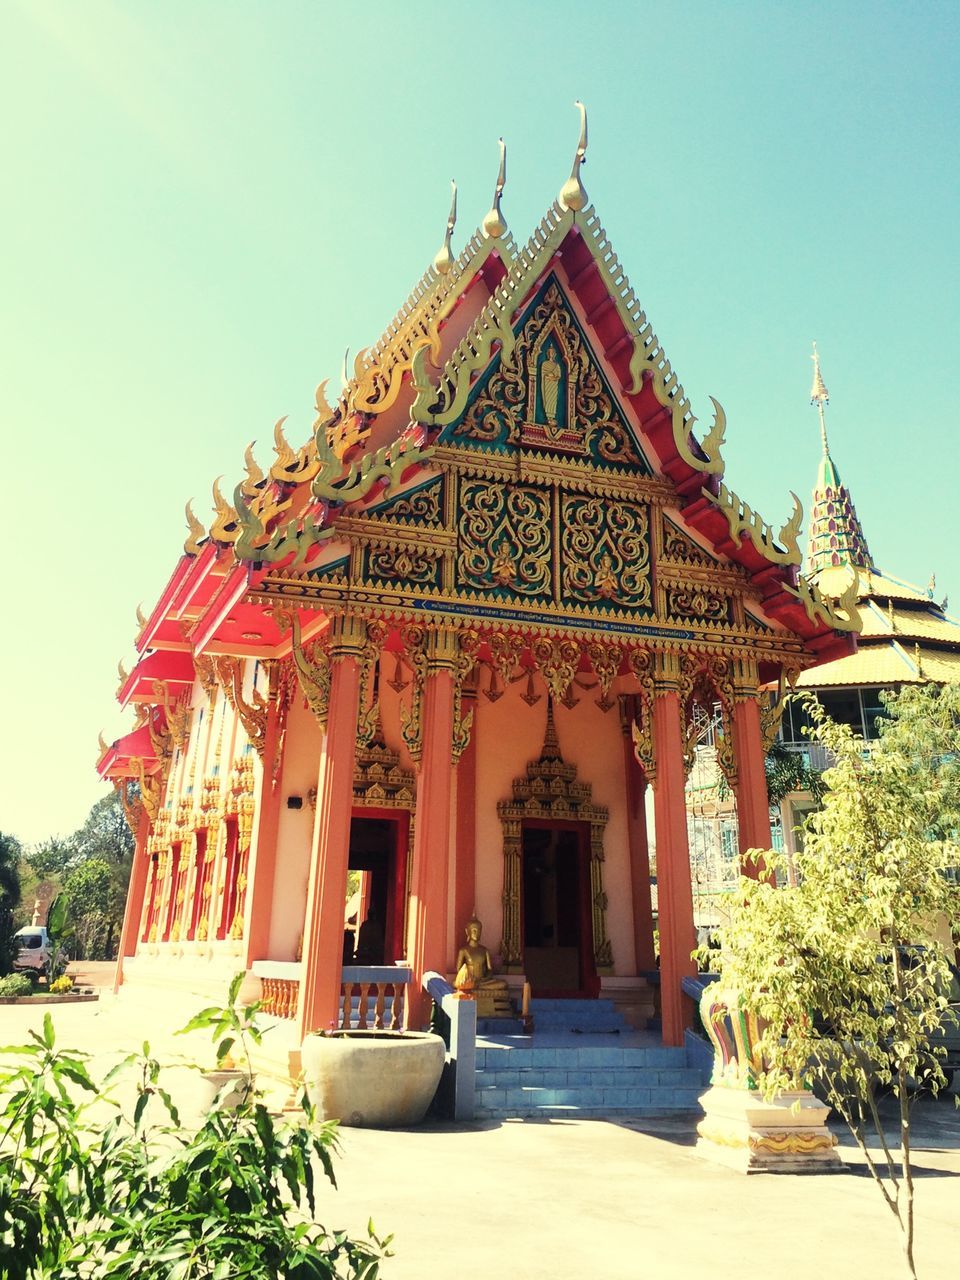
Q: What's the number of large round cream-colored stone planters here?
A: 1